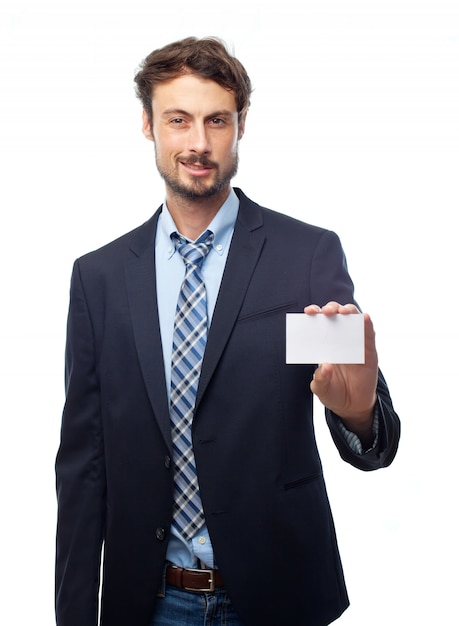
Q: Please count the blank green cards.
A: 0